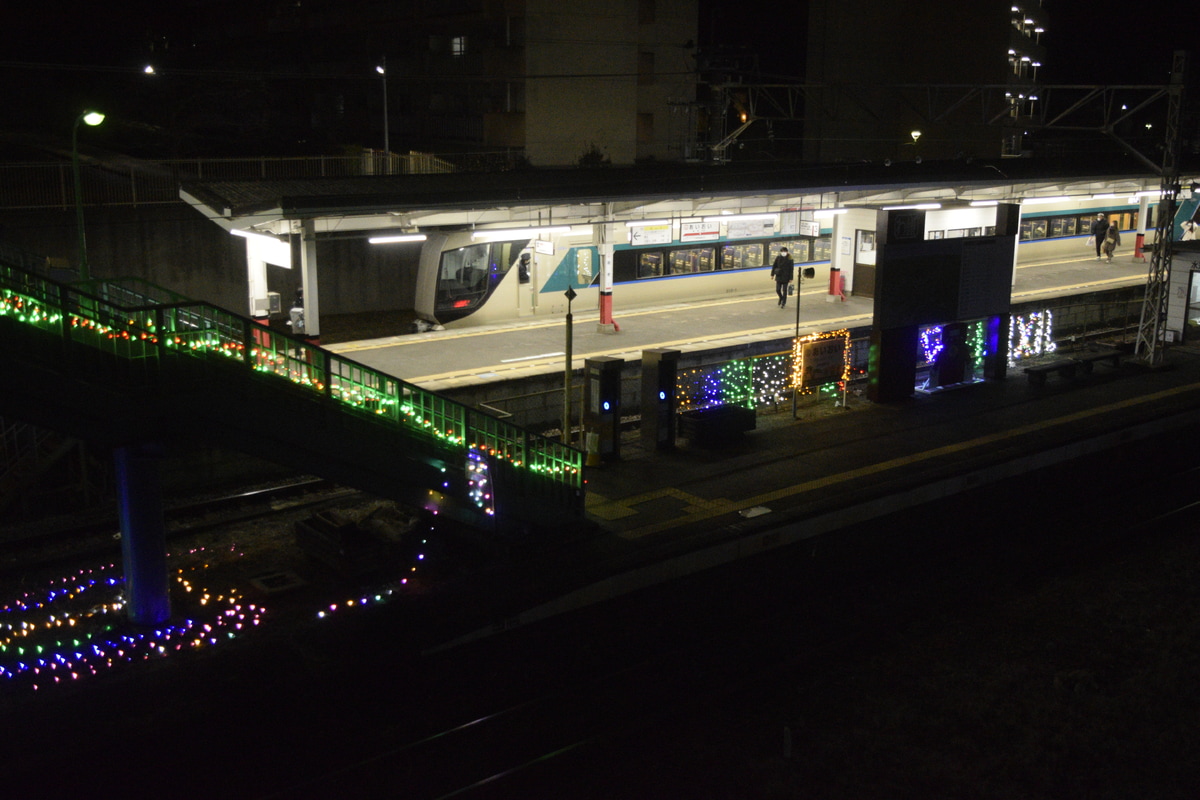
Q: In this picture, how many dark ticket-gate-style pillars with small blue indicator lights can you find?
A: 2